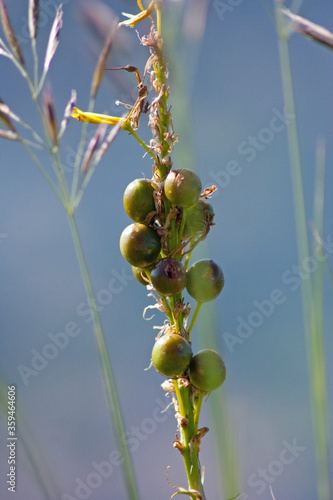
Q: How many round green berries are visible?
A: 9